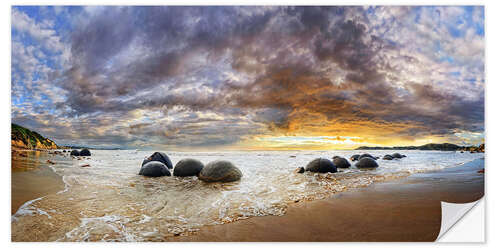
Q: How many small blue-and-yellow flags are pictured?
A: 0